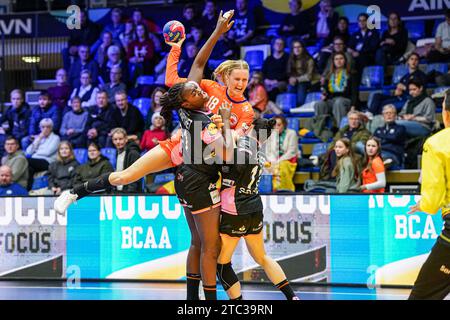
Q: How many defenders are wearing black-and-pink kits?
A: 2